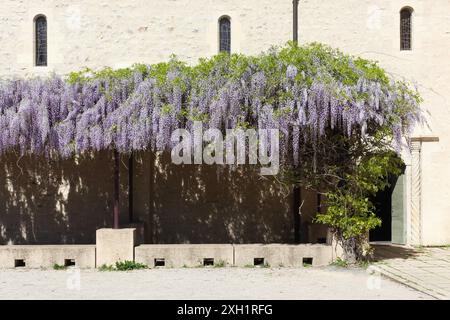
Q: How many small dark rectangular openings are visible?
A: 6